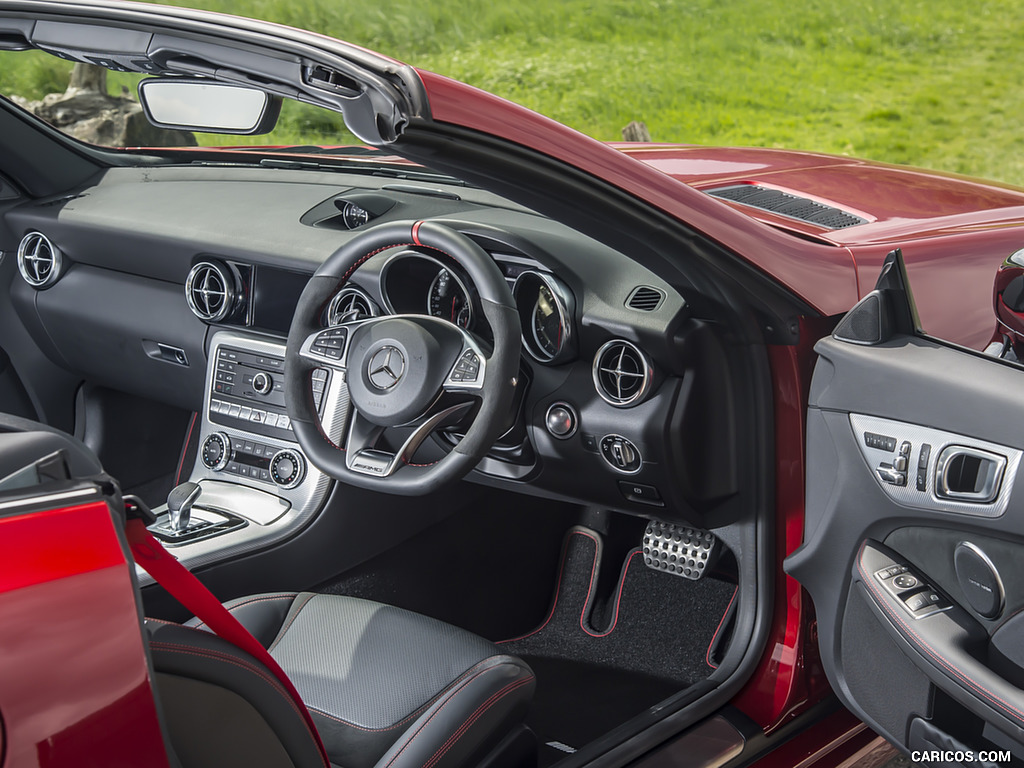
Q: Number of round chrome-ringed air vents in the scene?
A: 4